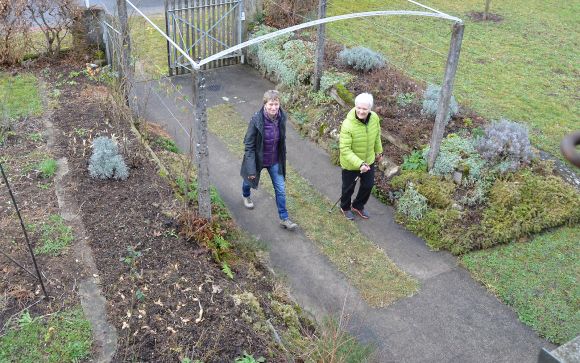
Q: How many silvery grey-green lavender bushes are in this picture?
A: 4